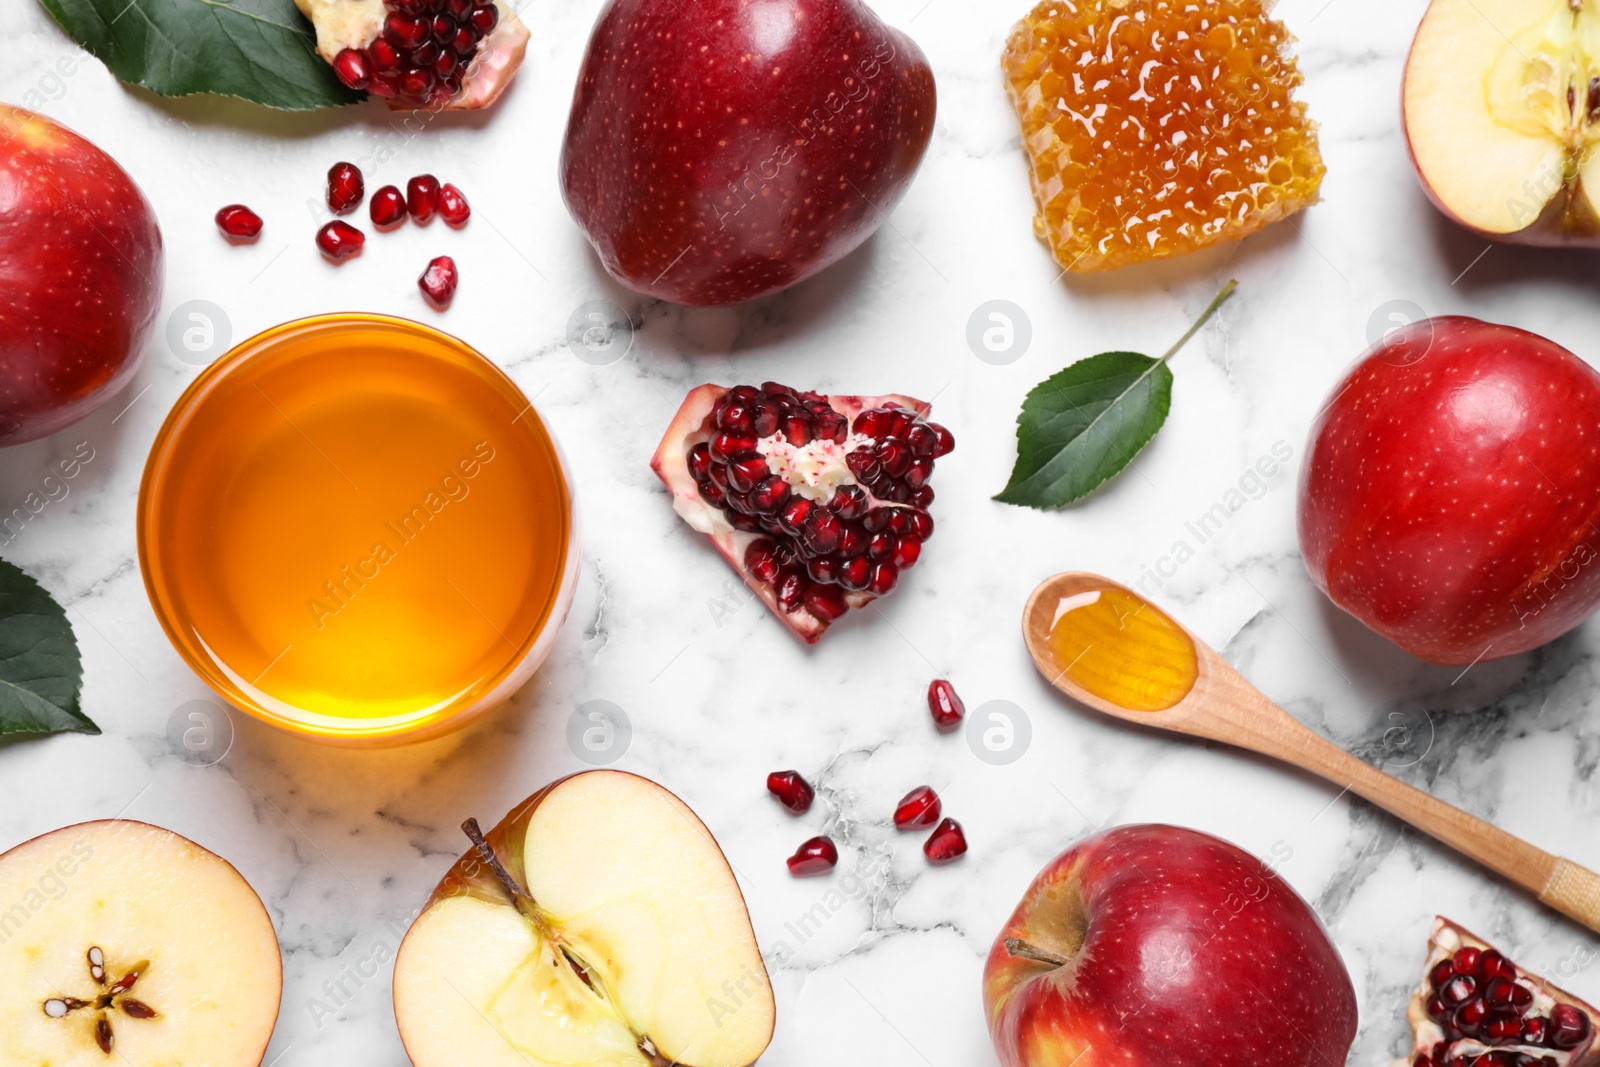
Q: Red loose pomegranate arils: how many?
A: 12